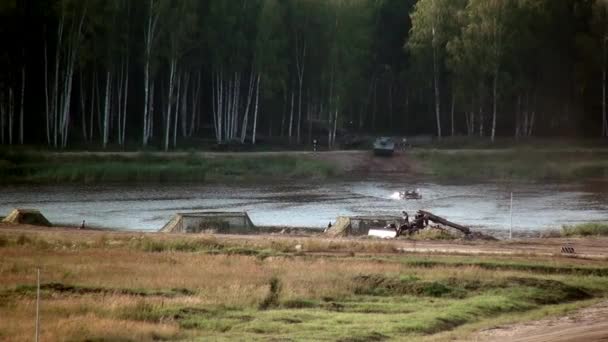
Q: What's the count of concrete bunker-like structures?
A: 3